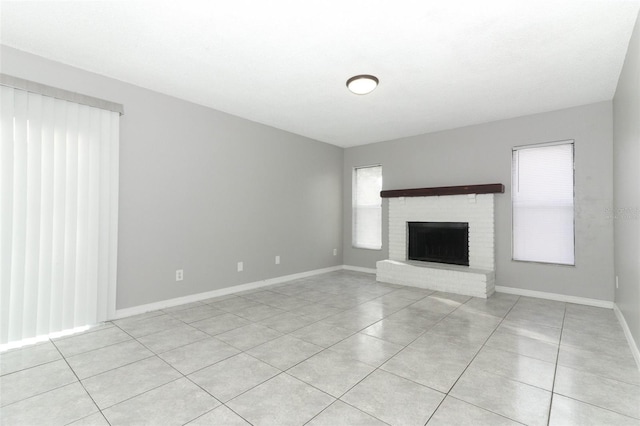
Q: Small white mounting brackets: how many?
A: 2